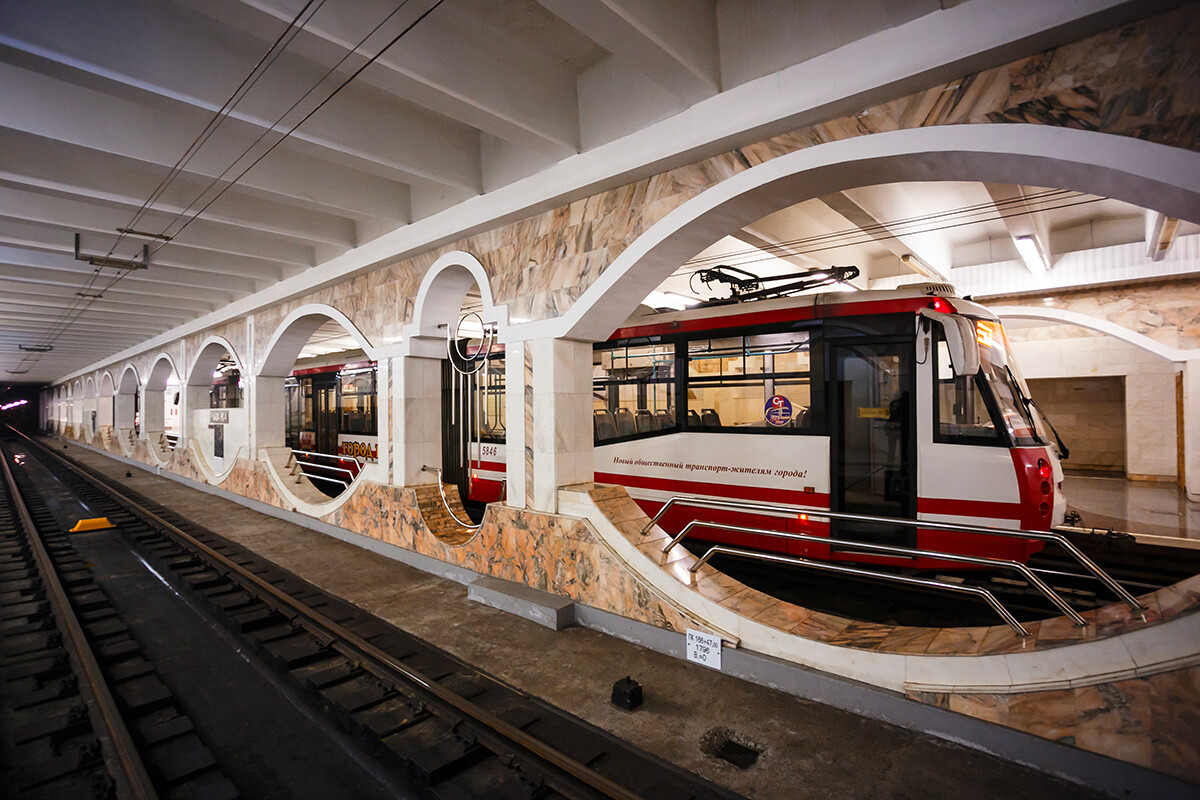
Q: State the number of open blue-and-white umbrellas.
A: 0